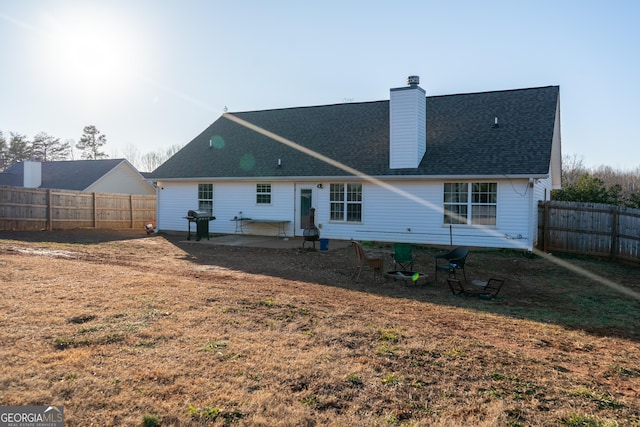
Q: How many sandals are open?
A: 0